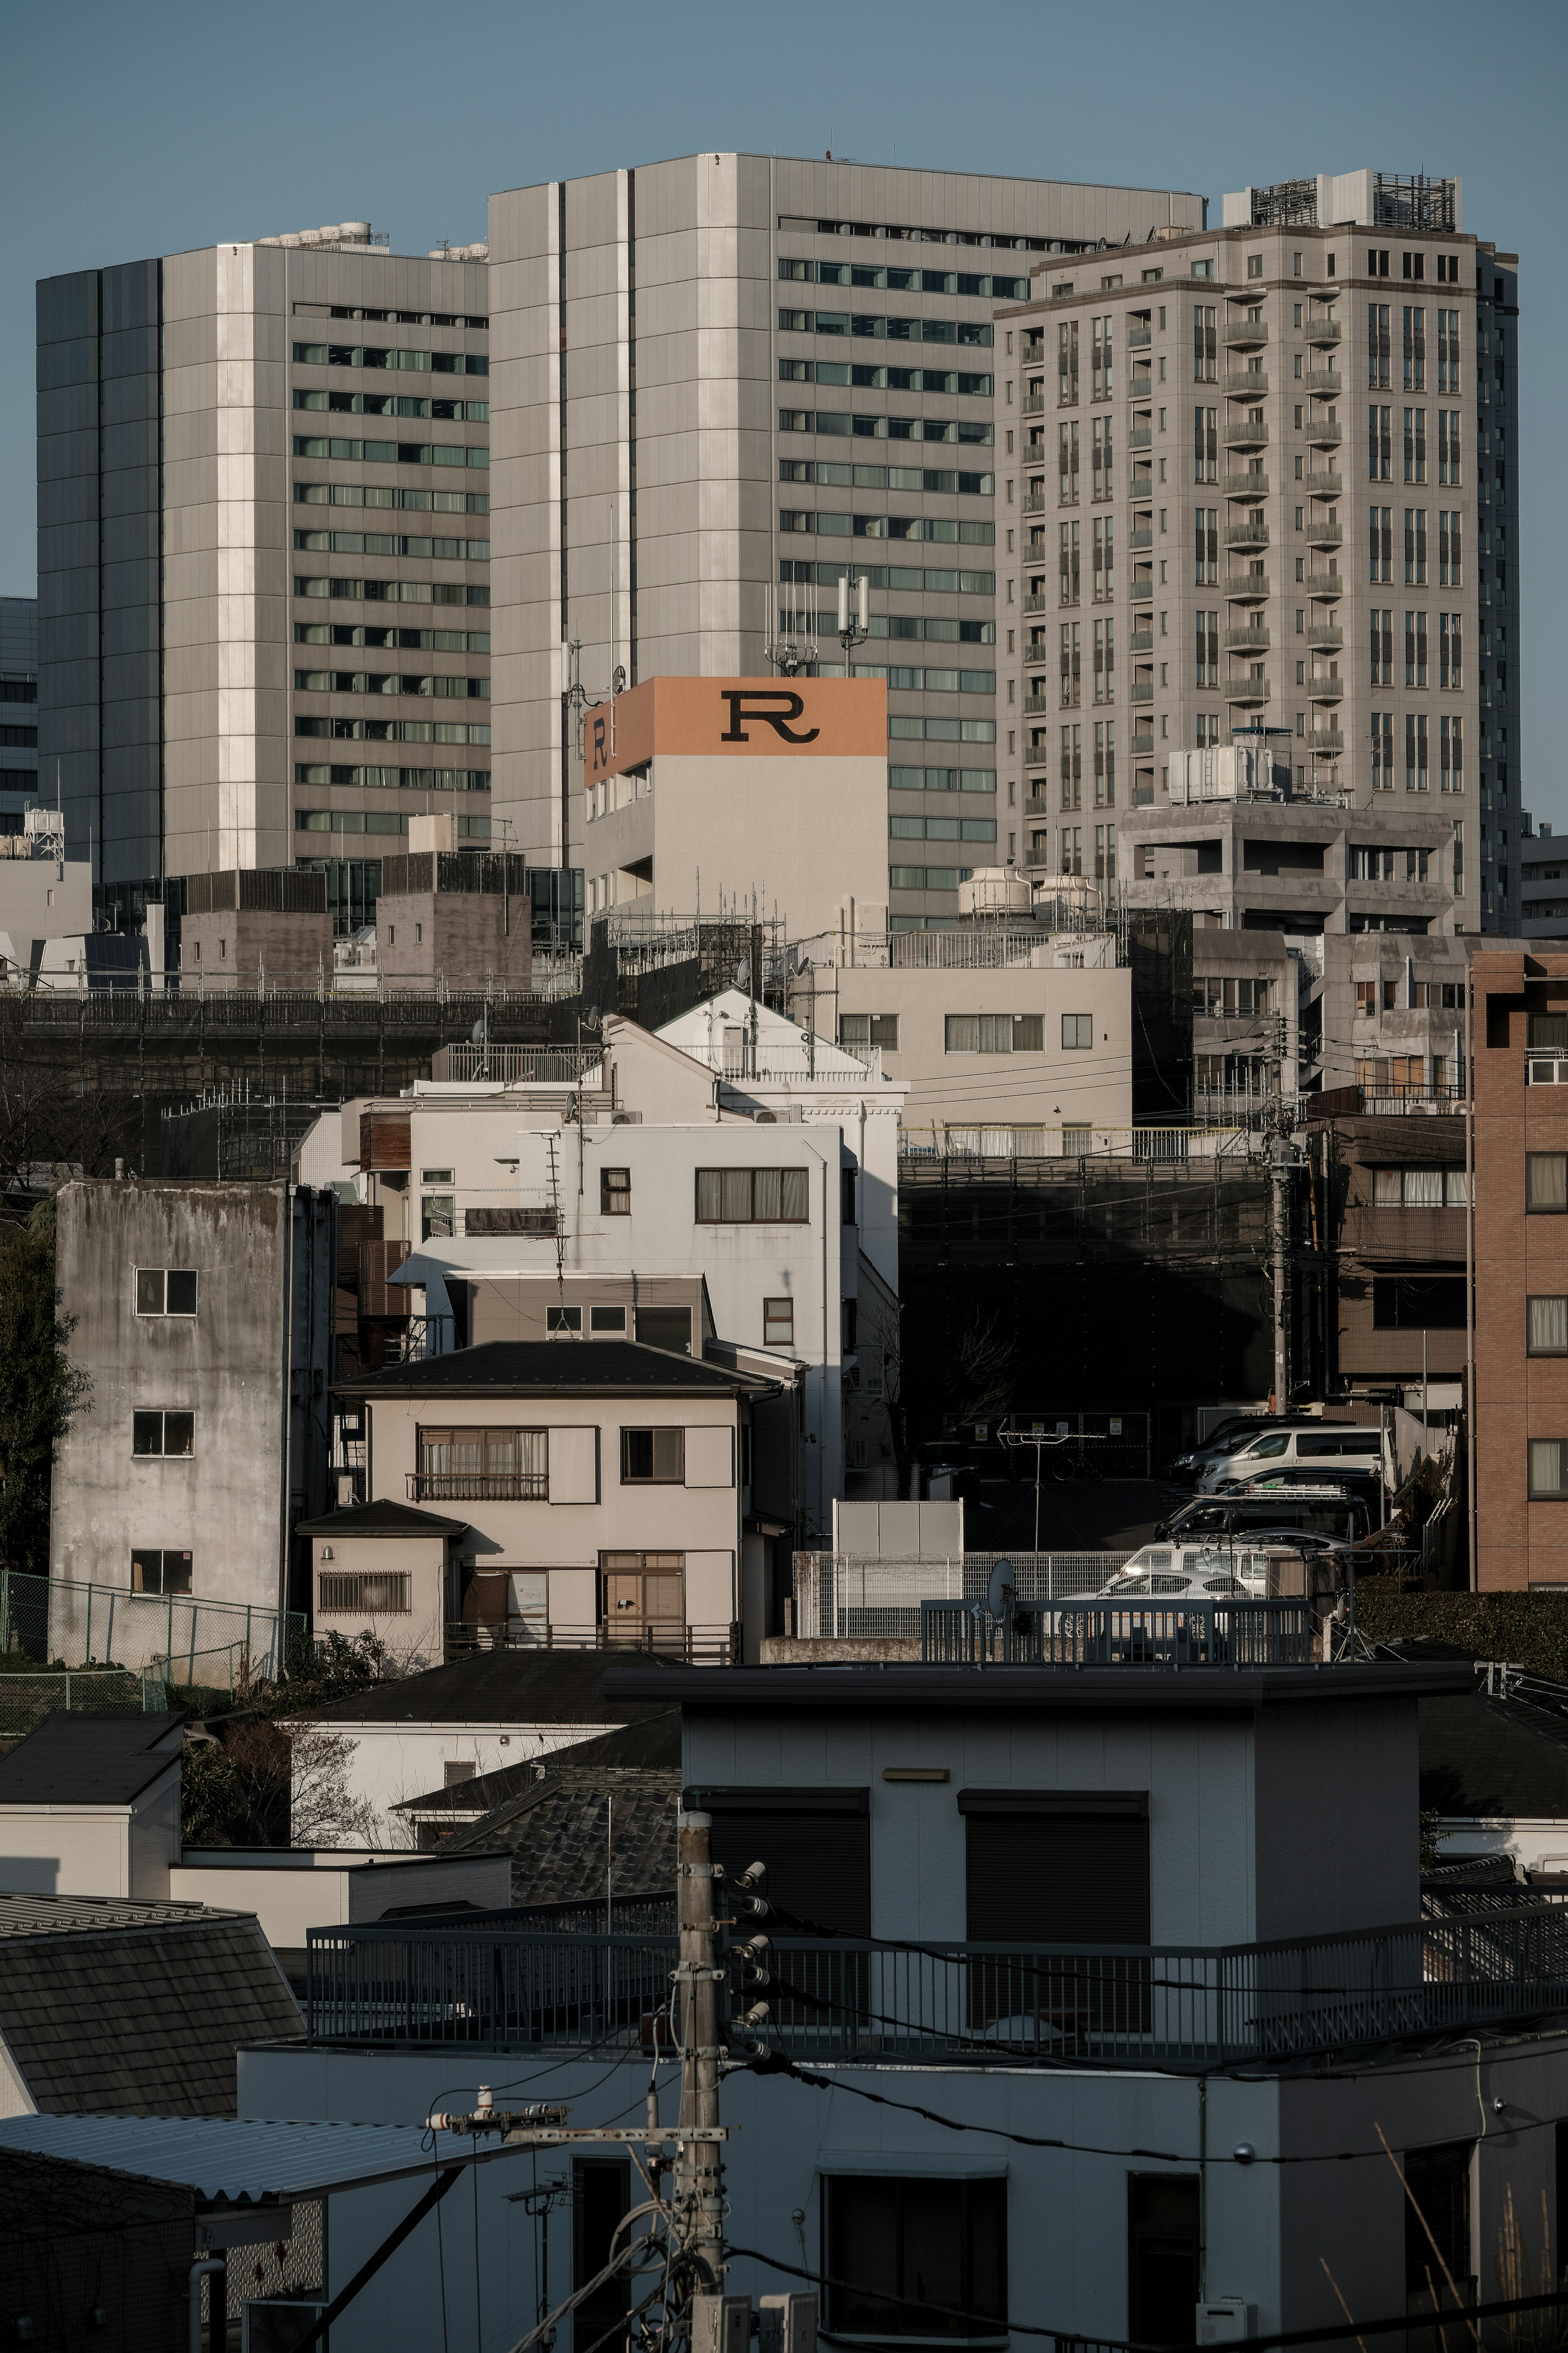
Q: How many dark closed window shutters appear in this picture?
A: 2